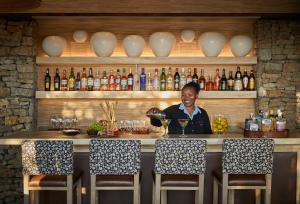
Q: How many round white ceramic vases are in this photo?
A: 8